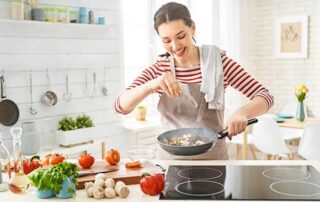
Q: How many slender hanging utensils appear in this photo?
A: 5